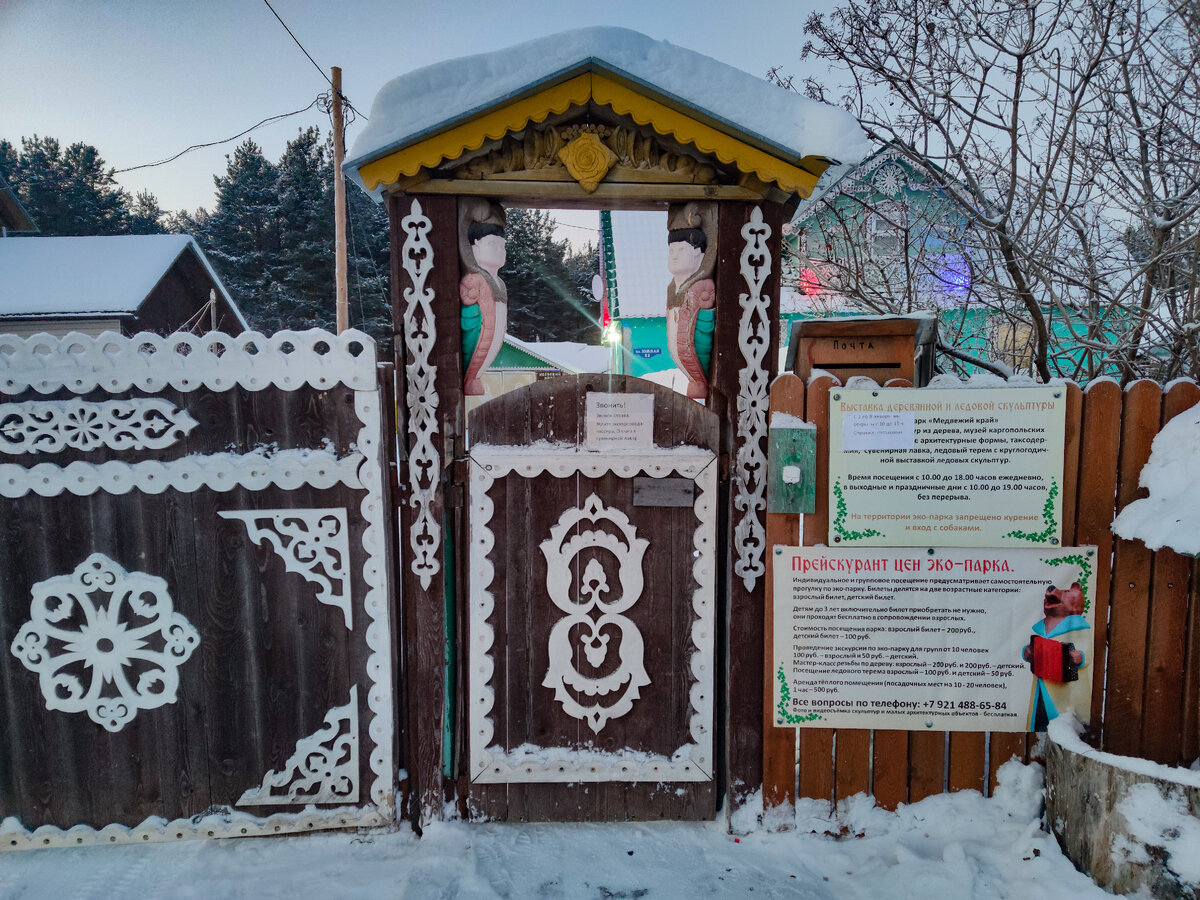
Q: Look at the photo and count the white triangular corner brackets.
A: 2